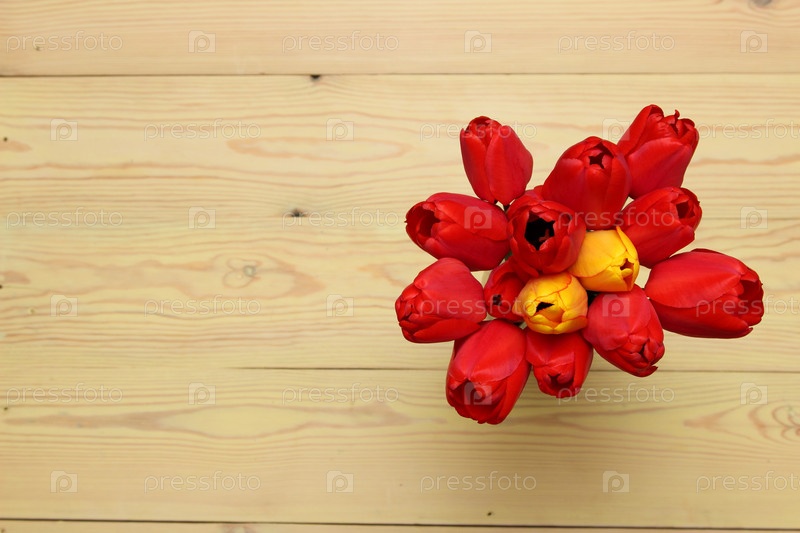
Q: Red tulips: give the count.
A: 12